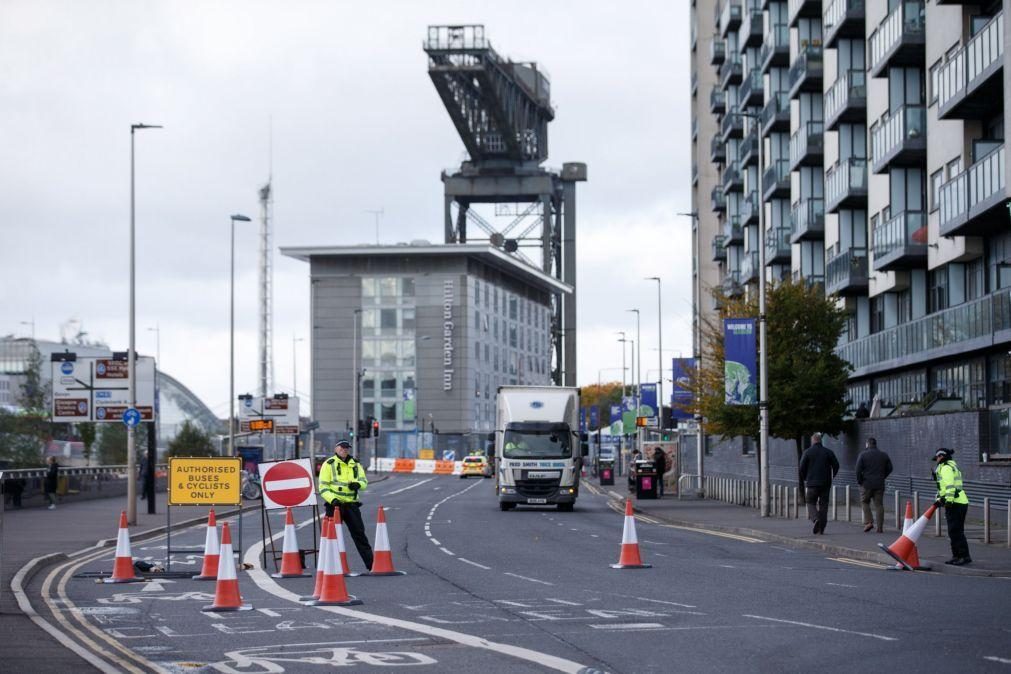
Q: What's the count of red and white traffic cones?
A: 11